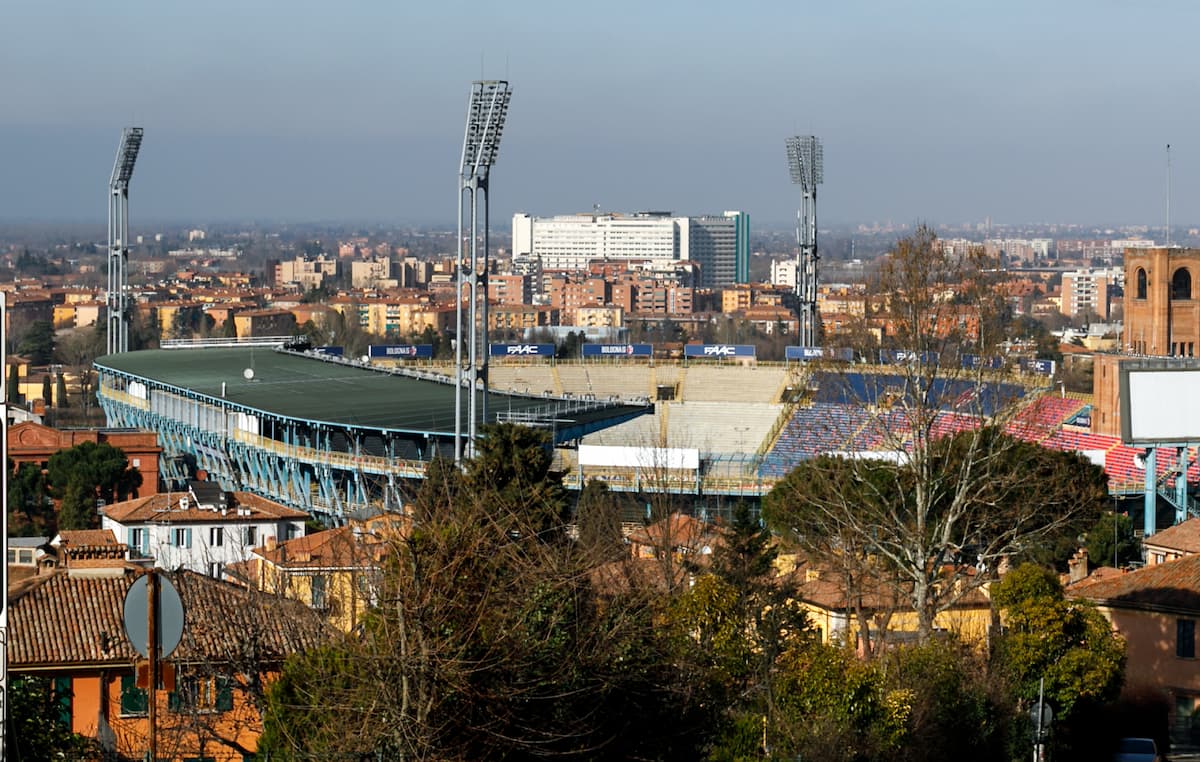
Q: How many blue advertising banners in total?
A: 9